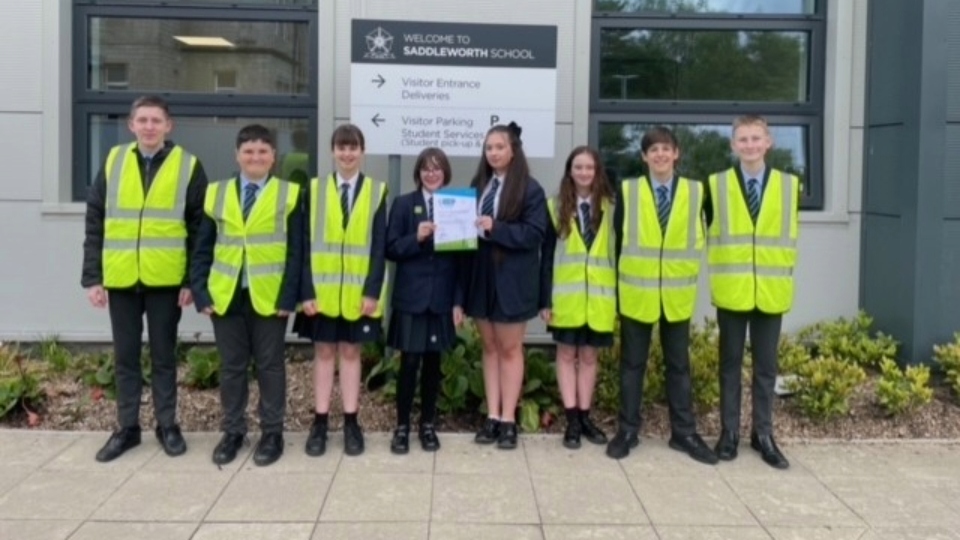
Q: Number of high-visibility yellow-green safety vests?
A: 6